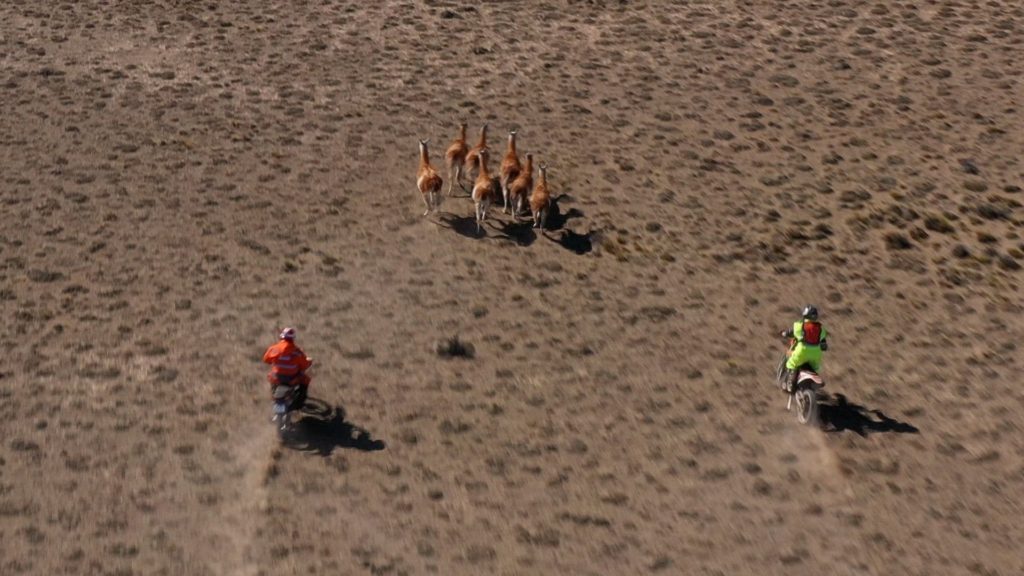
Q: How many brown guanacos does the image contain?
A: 7